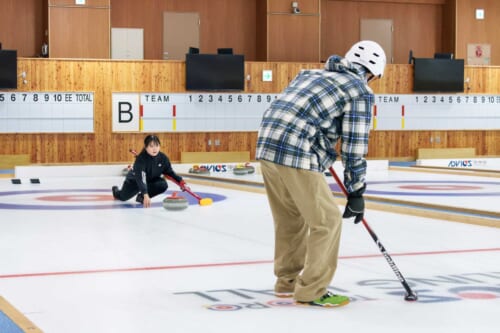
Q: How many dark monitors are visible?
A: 3